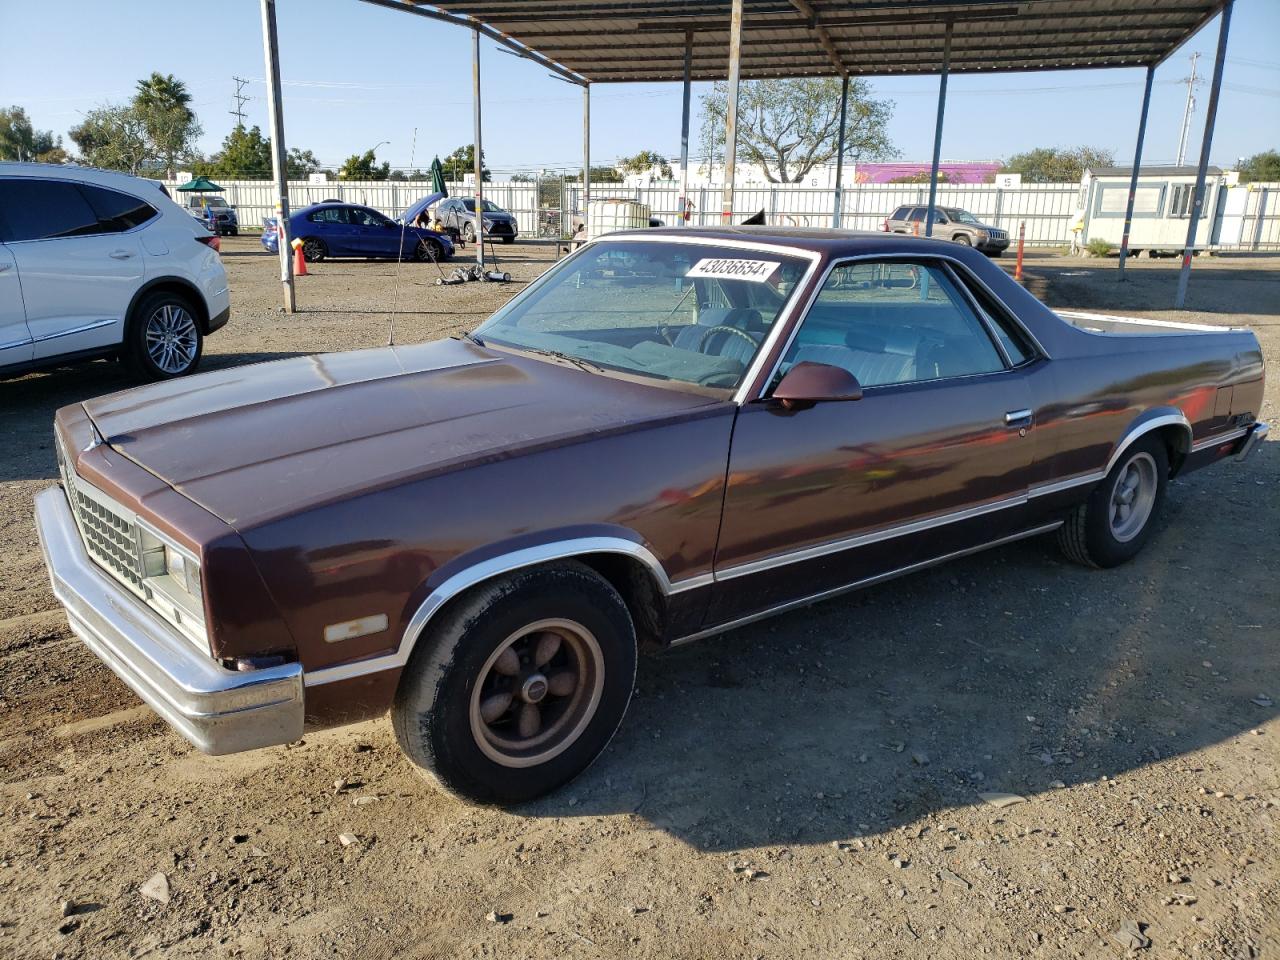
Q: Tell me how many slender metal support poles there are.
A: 9